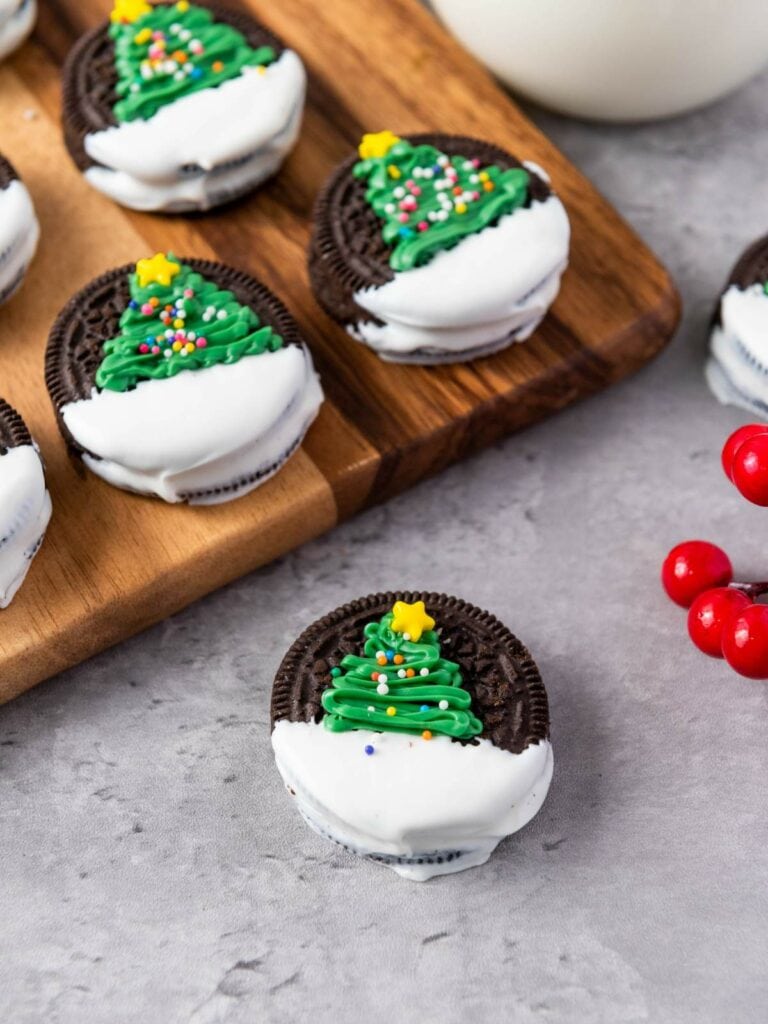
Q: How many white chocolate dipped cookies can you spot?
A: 8